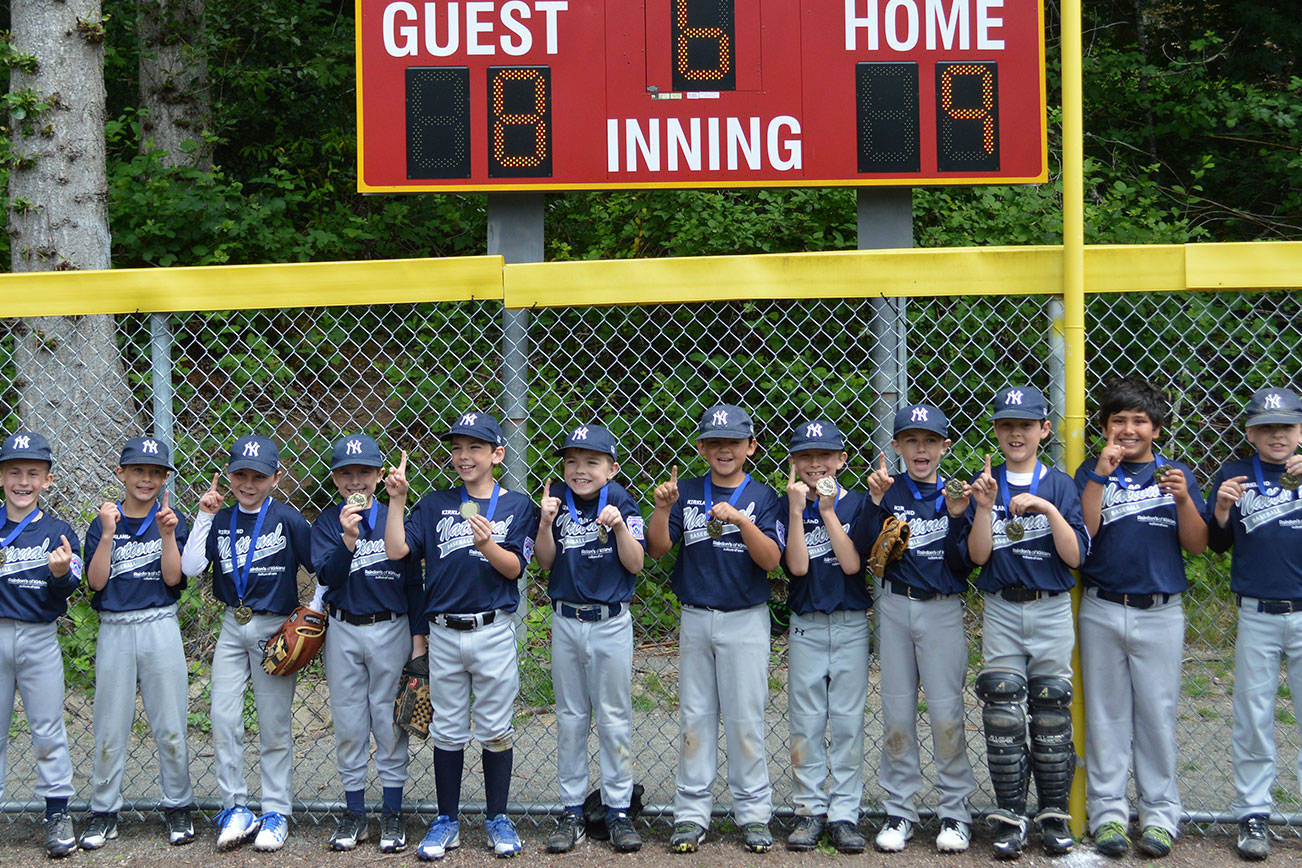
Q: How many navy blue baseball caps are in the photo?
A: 11